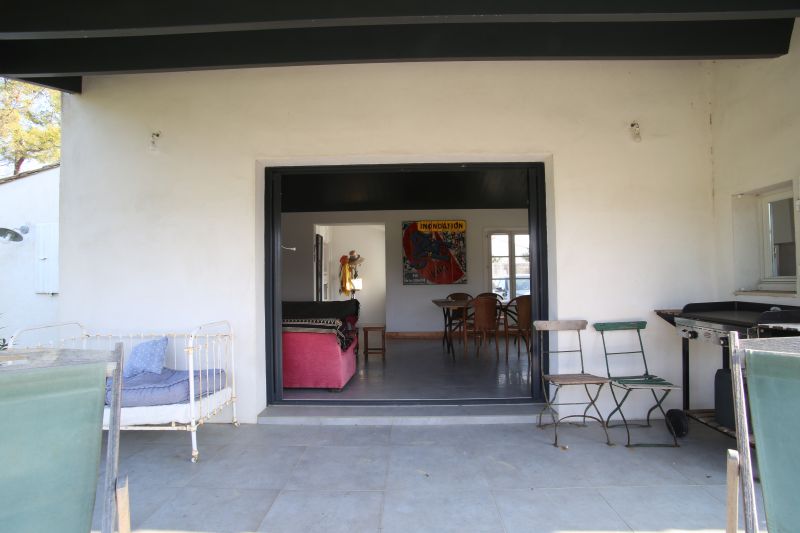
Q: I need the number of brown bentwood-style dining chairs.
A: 4